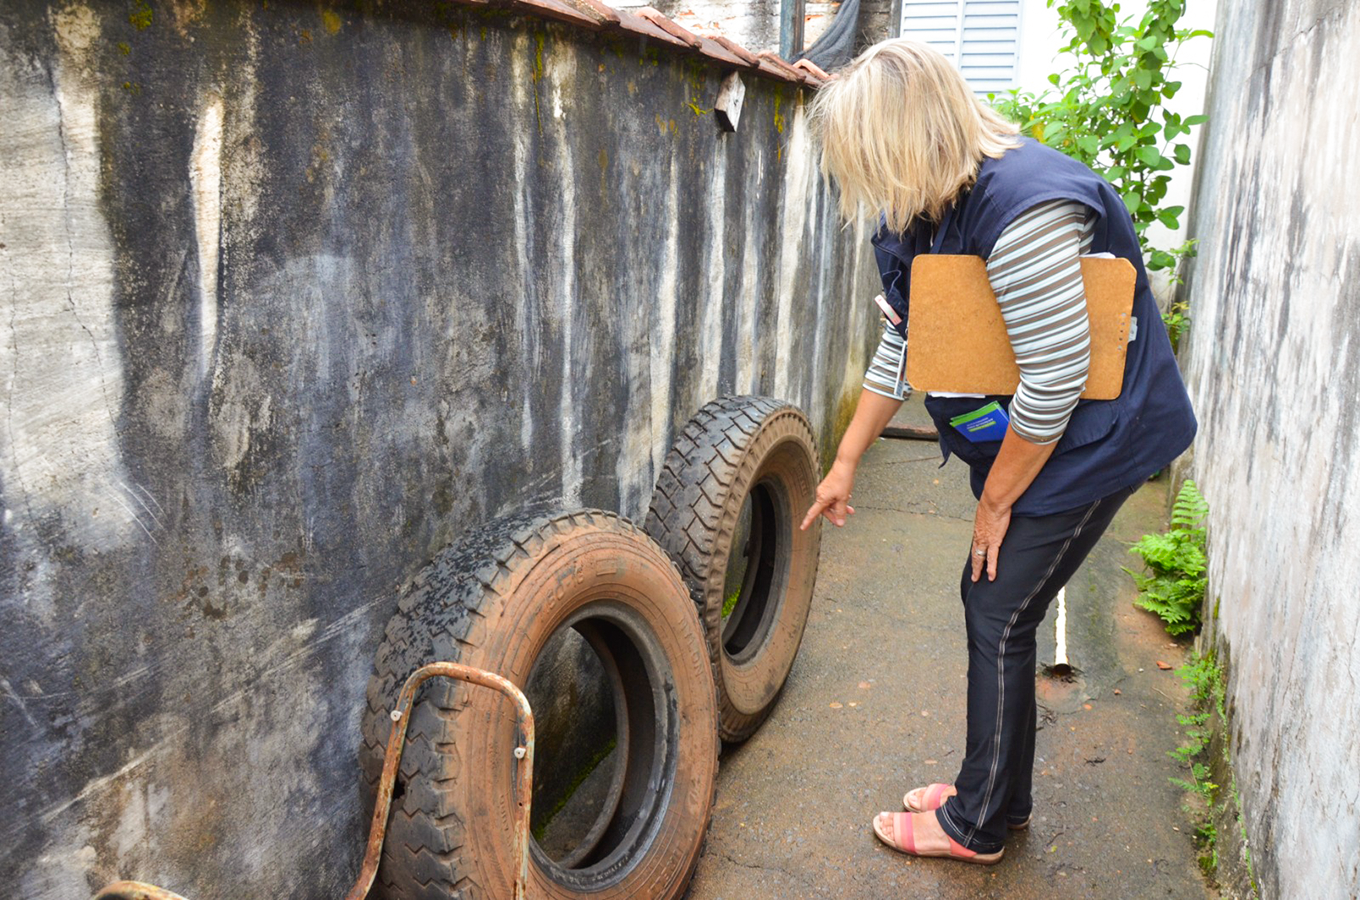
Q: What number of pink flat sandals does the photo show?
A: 2